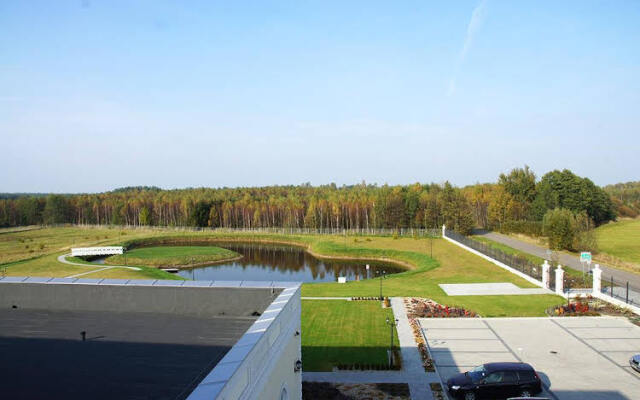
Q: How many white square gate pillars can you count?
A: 3